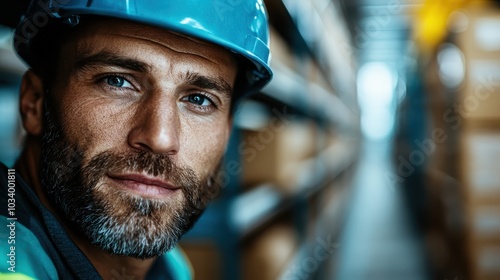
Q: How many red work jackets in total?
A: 0